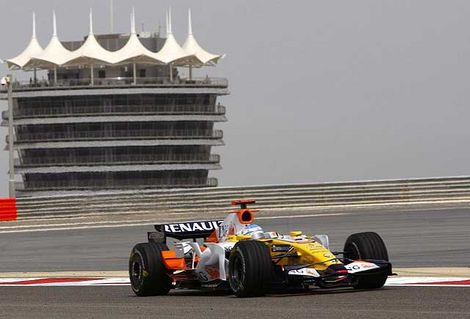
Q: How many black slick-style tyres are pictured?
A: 3